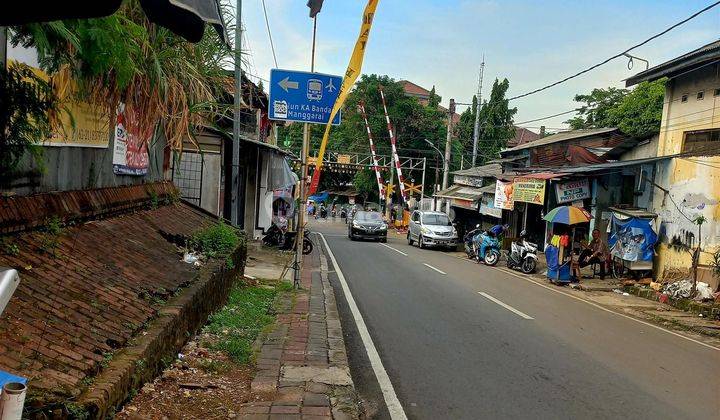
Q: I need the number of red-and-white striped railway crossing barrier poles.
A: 2